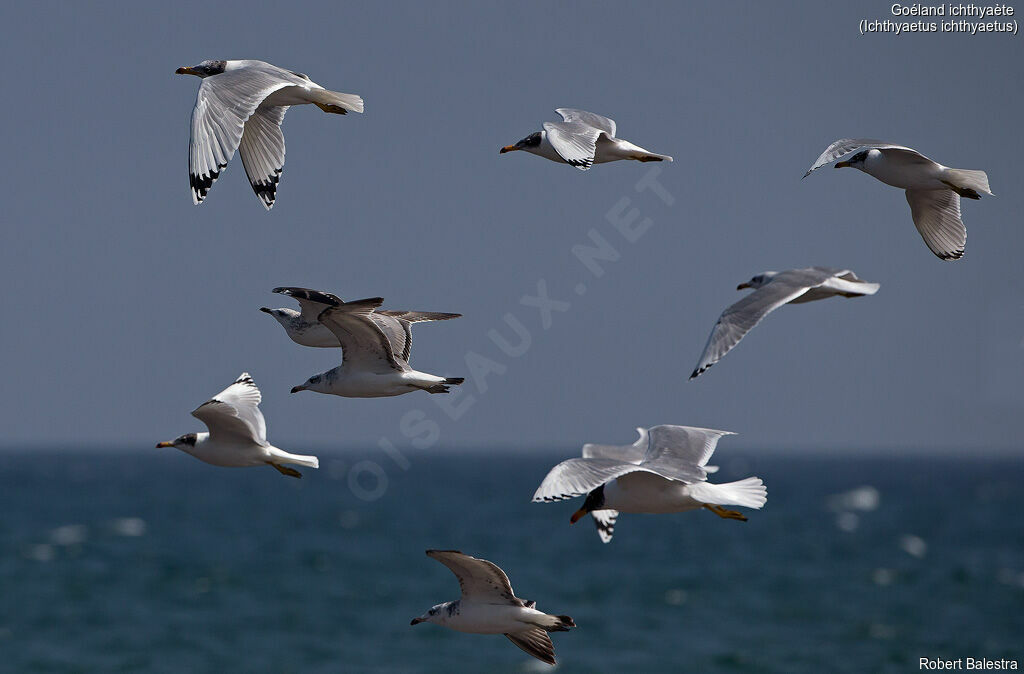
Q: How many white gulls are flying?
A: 9